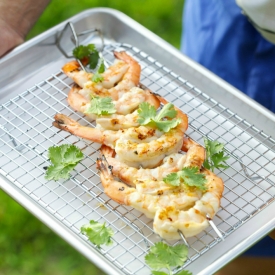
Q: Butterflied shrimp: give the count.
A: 10